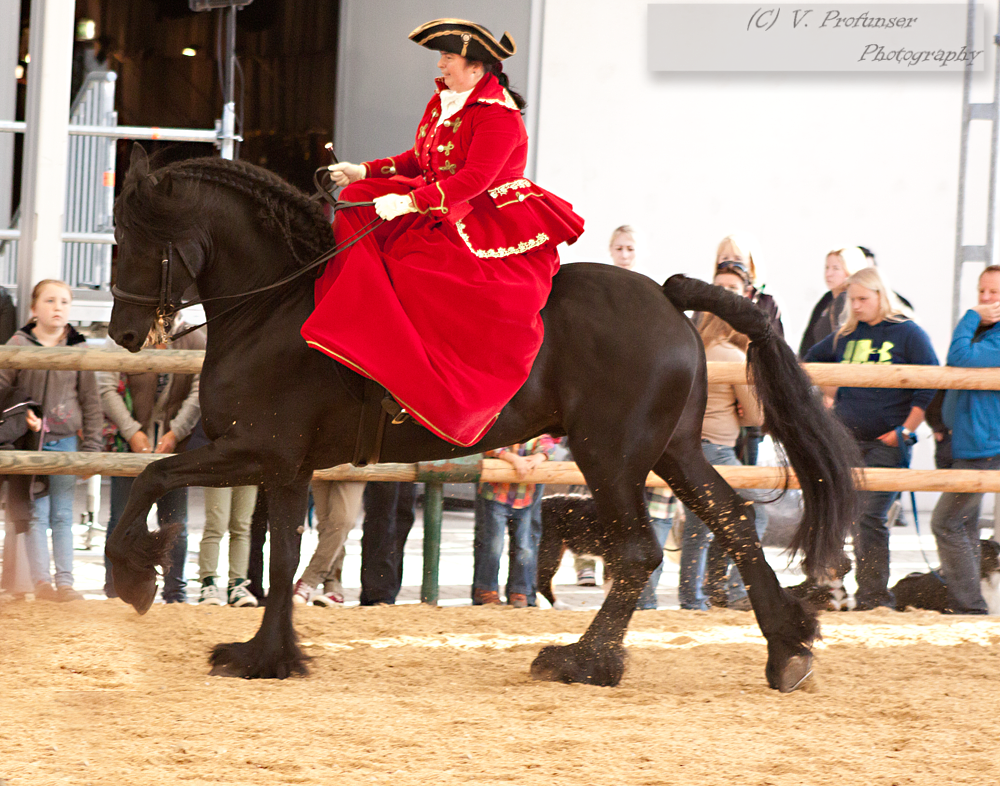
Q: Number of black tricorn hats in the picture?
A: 1